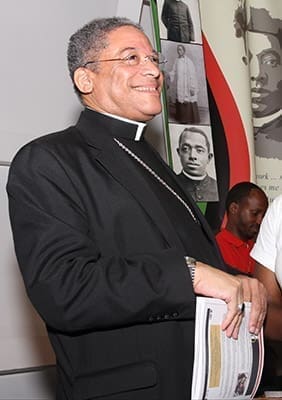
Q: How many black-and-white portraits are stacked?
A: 3